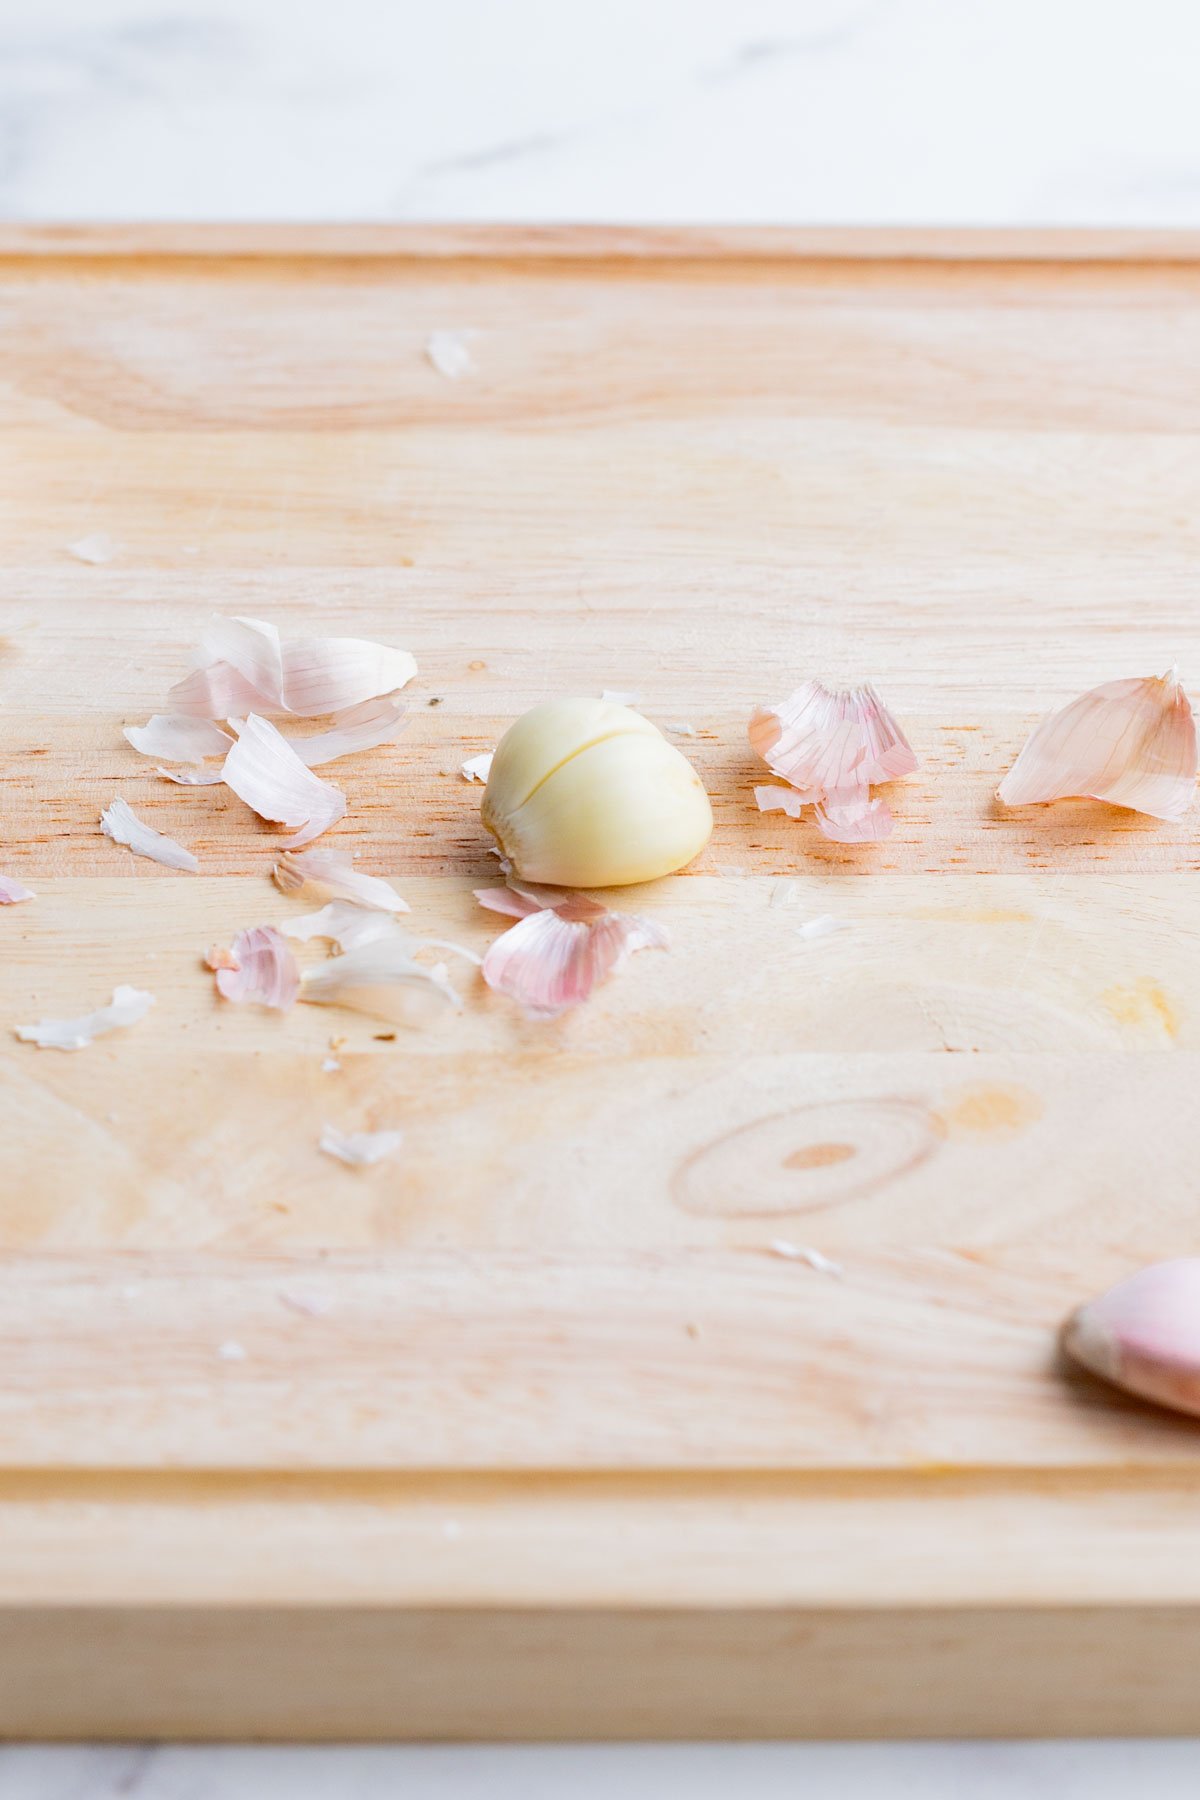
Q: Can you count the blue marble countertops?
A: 0